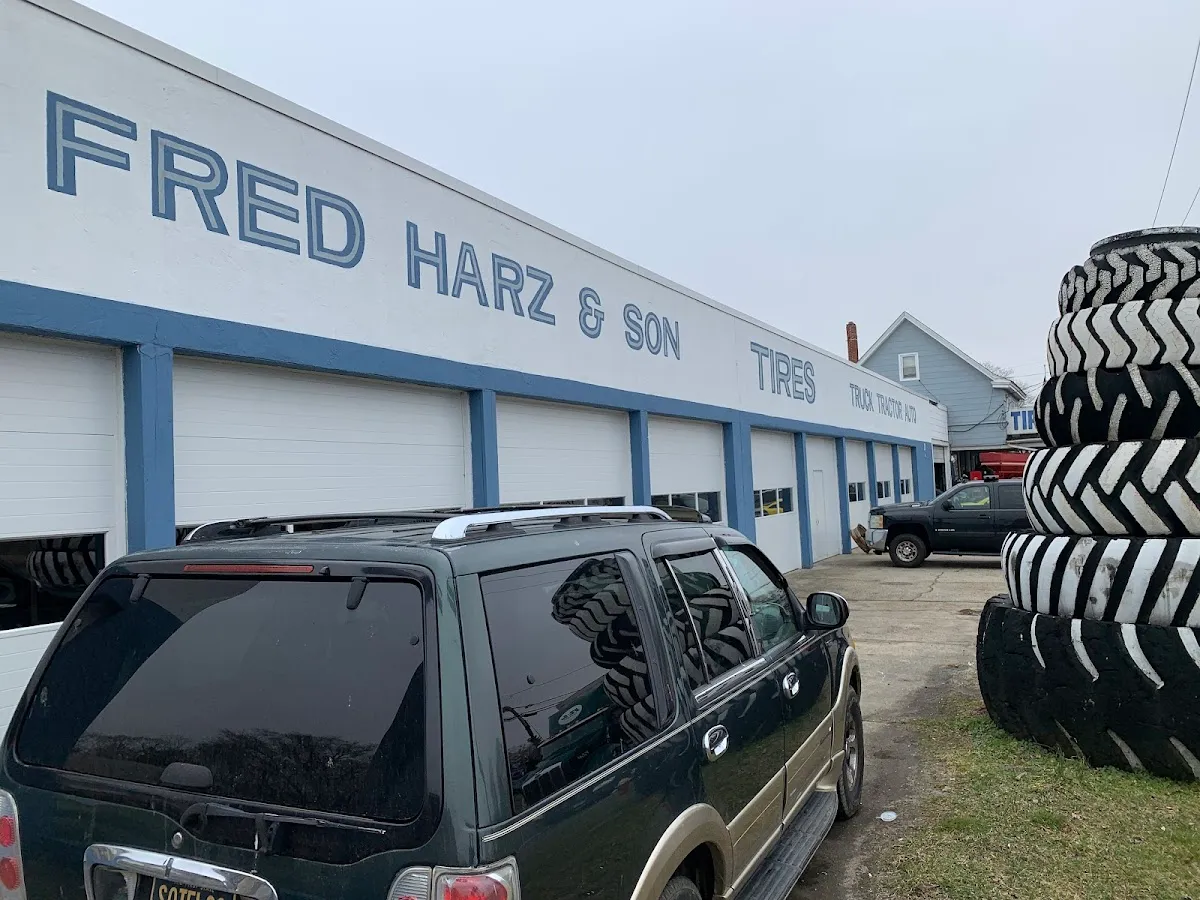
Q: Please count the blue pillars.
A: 9